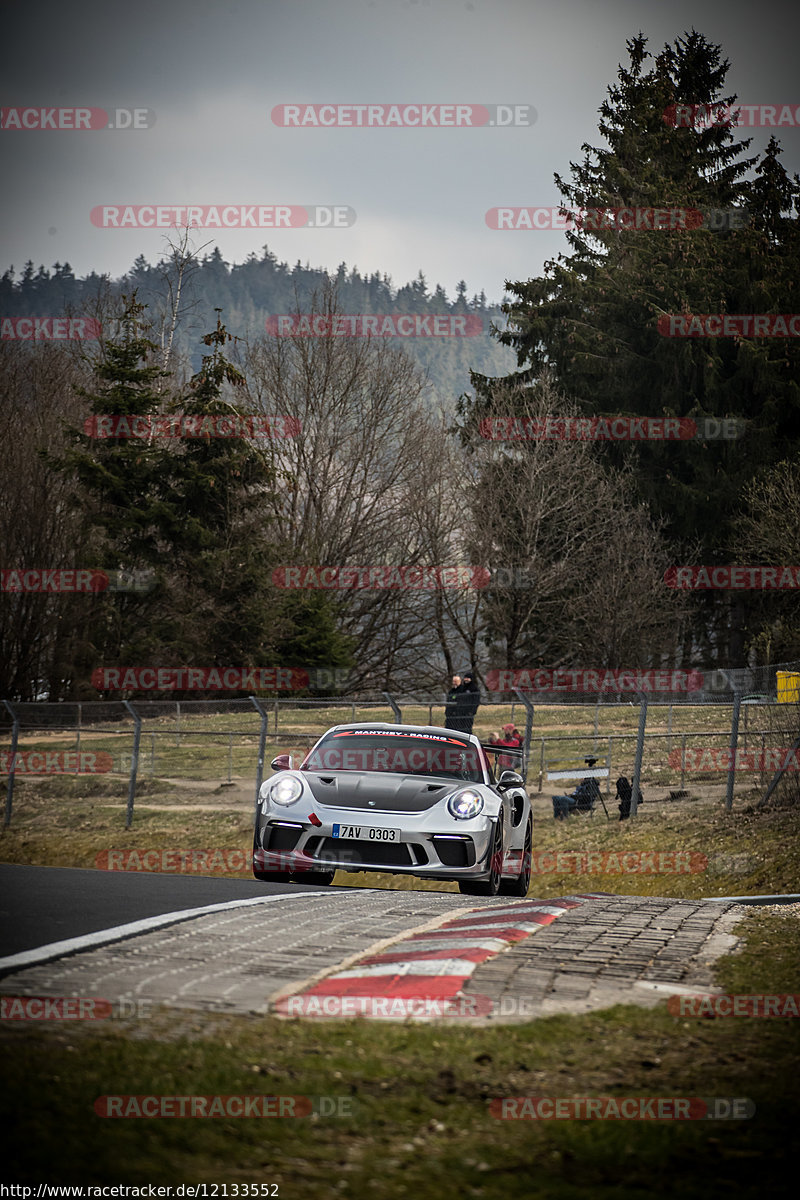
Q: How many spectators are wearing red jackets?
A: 1